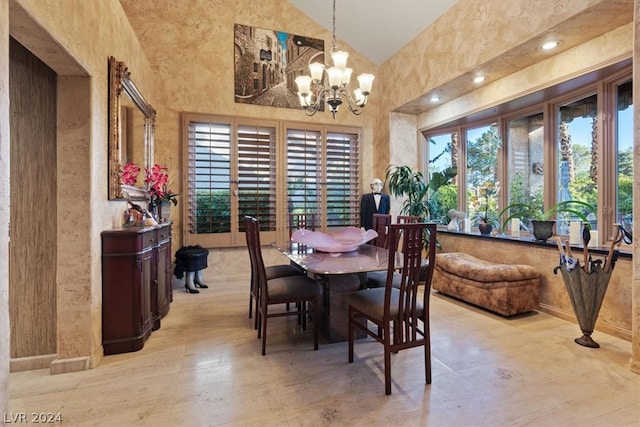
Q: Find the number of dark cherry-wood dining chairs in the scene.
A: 6